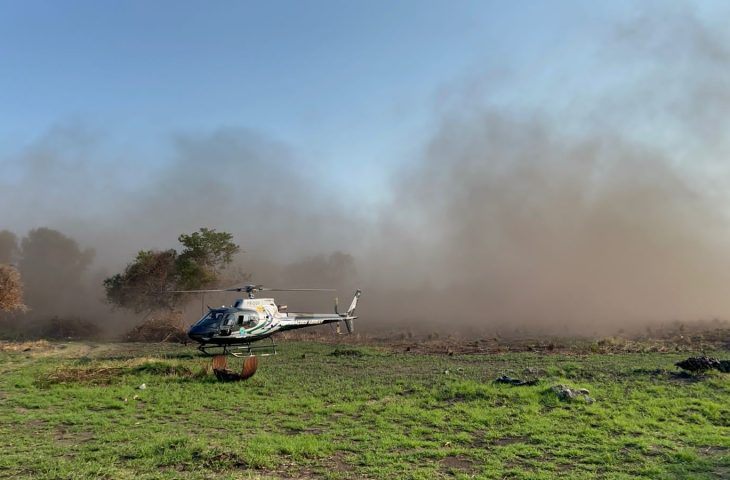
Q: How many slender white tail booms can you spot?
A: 1